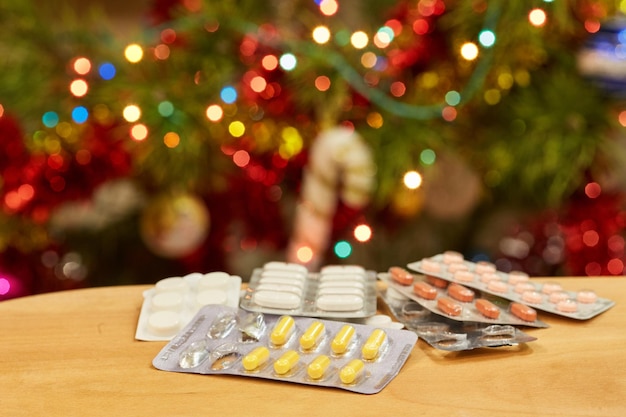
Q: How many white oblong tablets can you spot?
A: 10